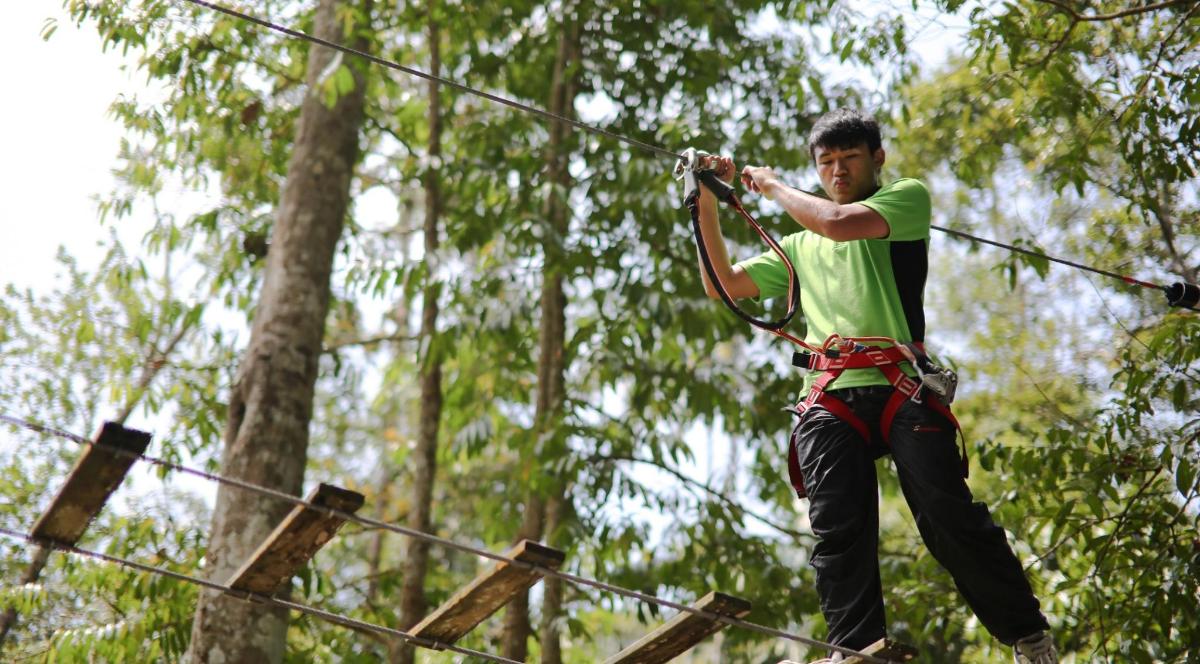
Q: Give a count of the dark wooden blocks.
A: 5